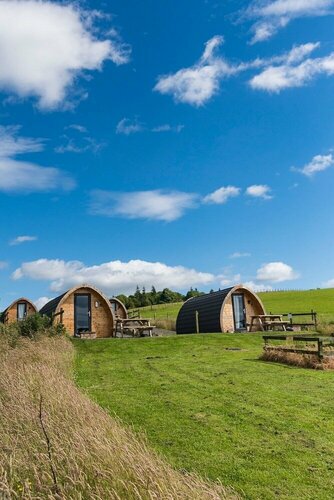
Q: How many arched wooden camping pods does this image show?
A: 4